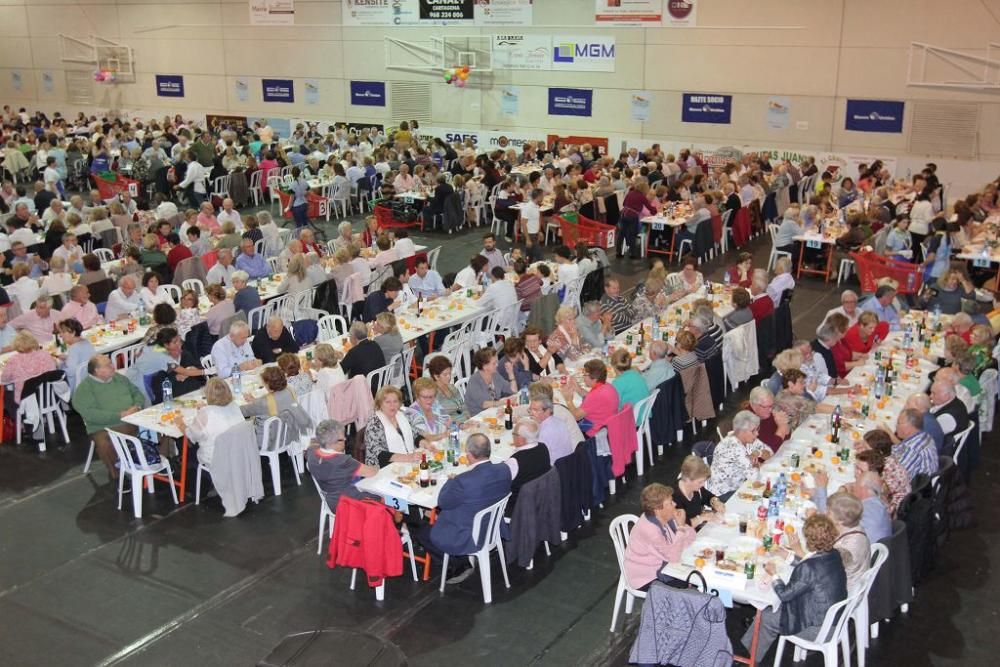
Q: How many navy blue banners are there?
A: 6